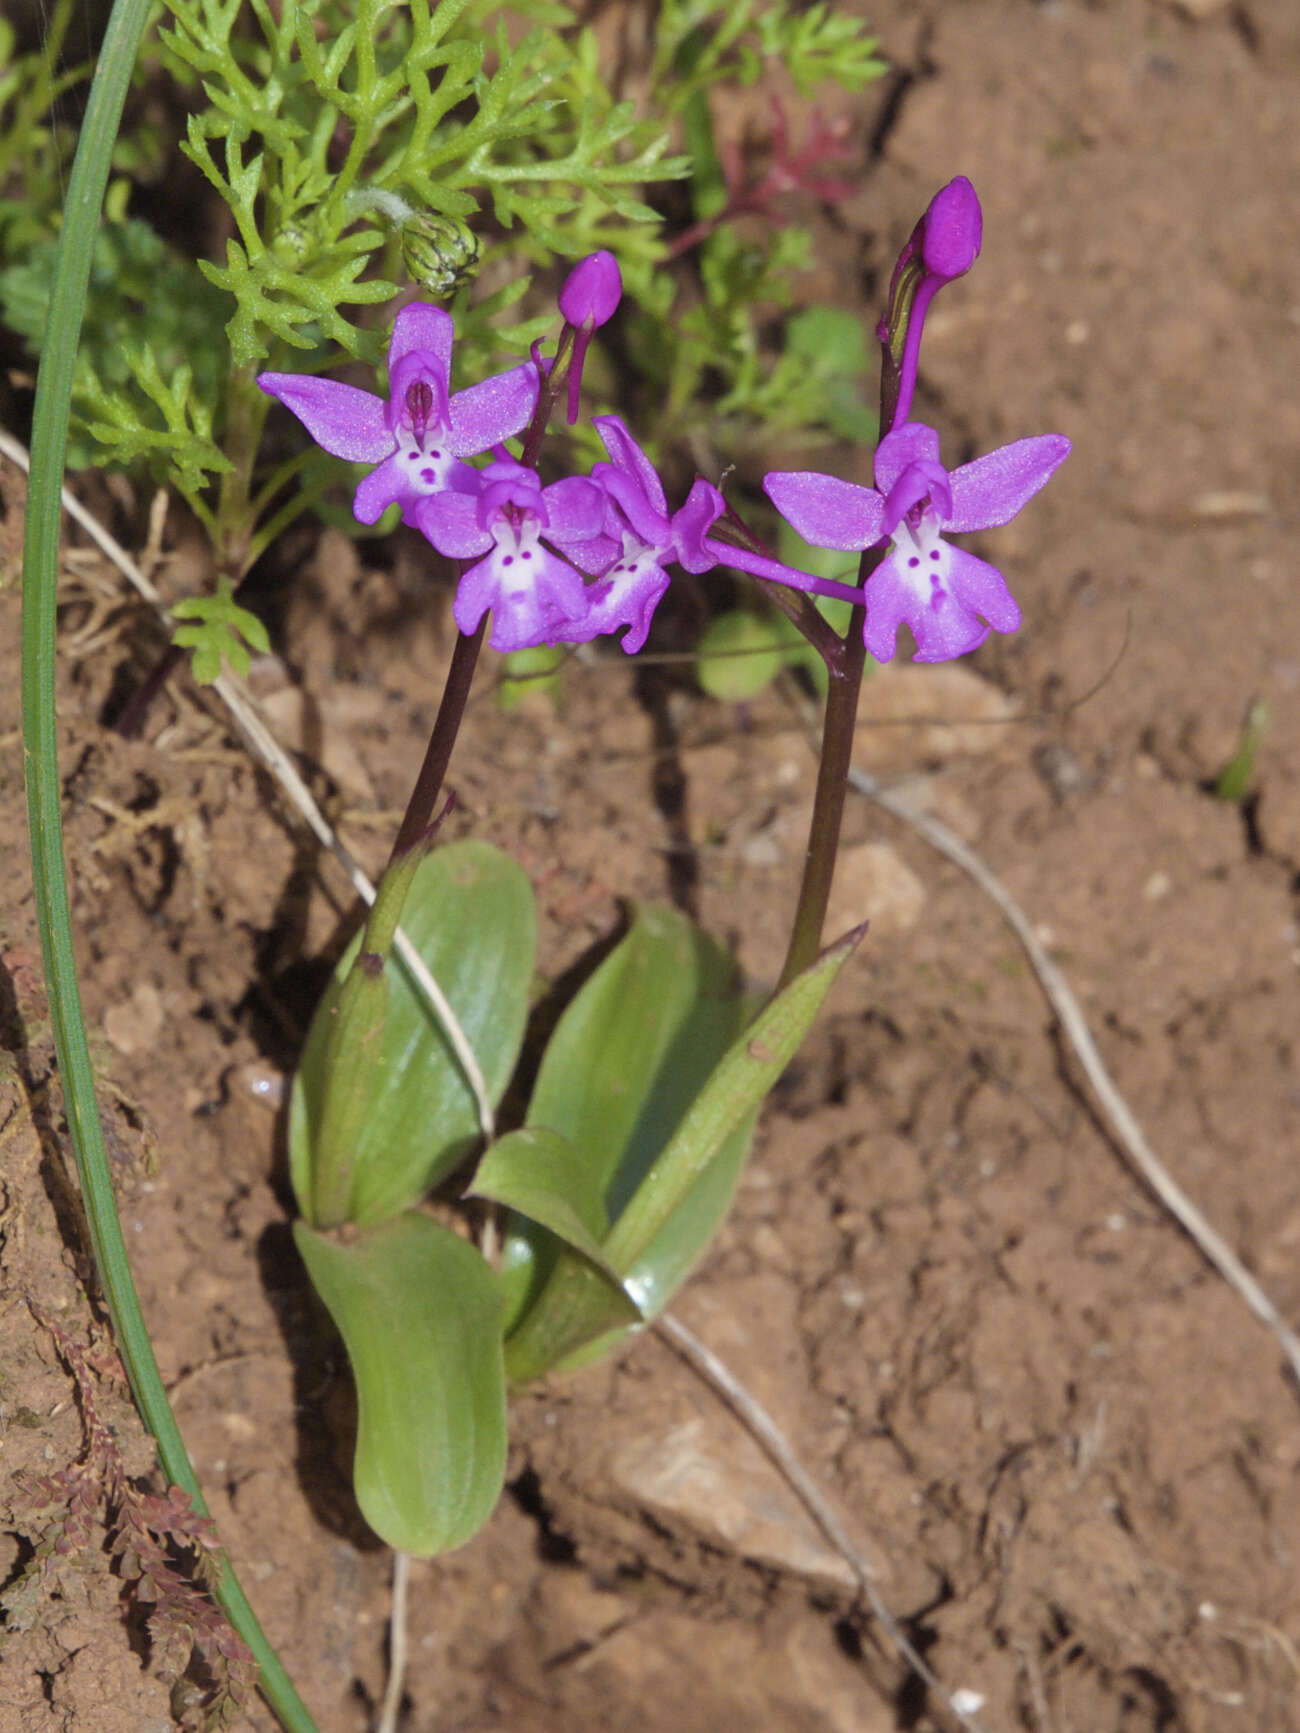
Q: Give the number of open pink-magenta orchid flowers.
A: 4